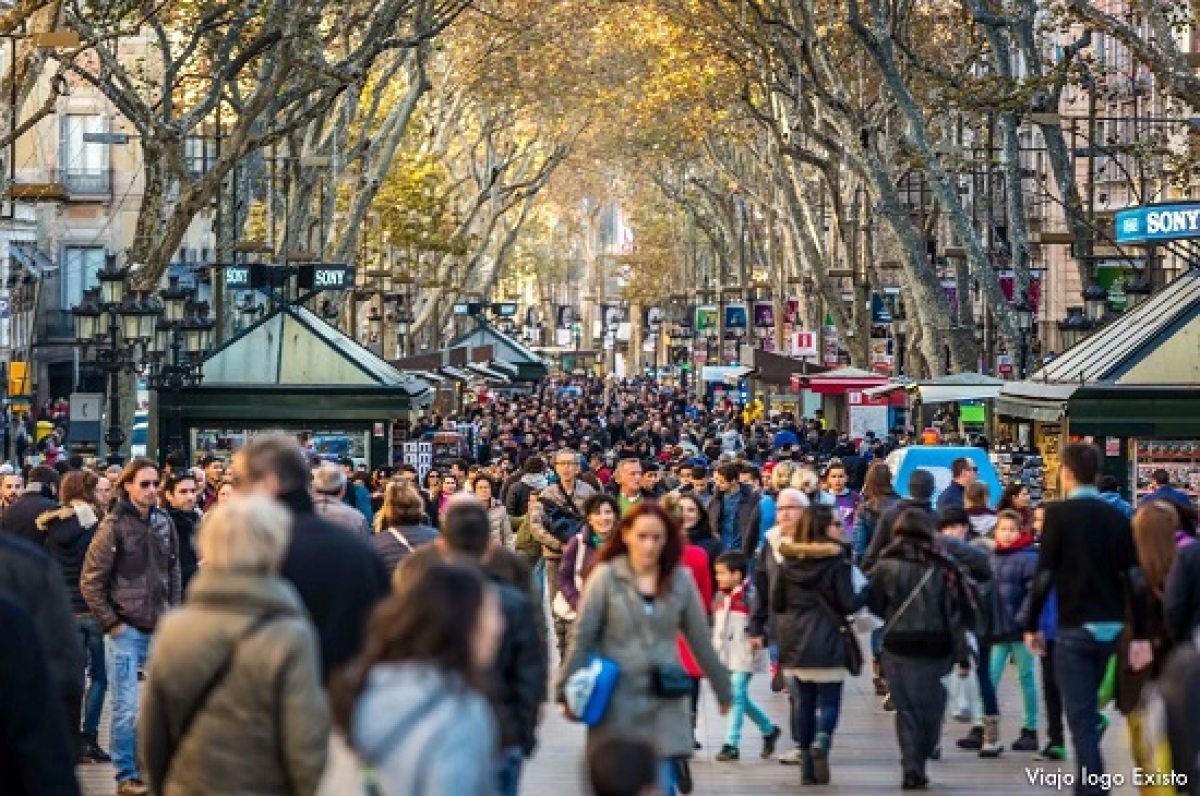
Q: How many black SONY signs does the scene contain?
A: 2